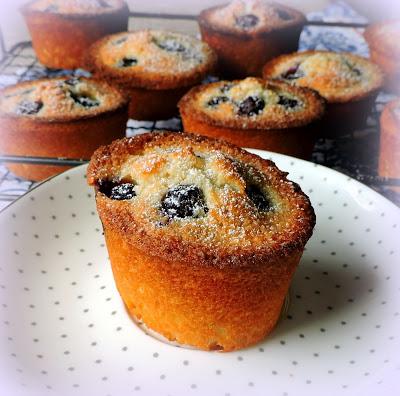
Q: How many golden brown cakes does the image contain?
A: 9